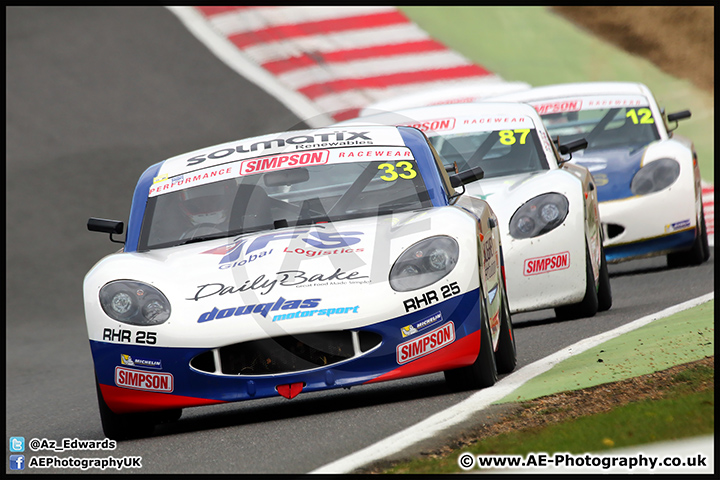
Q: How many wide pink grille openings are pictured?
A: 0